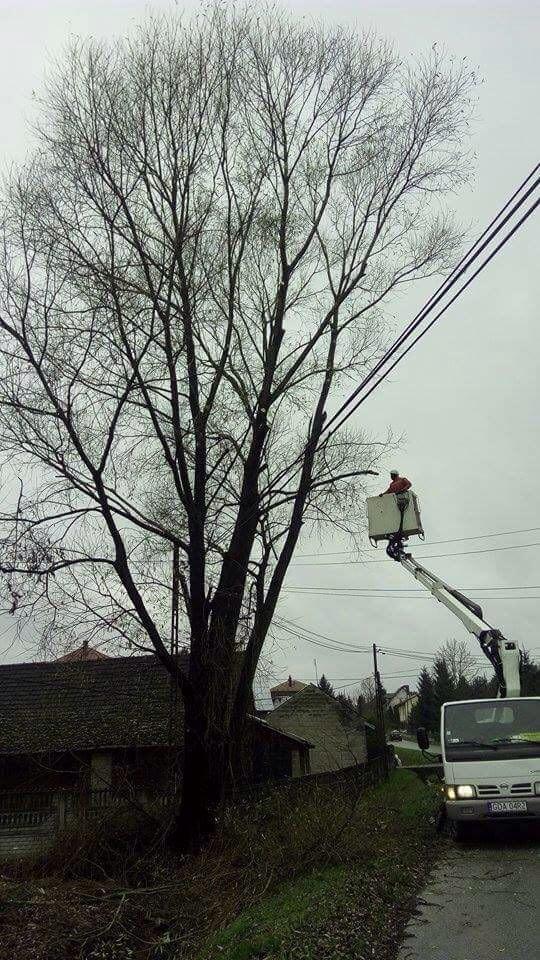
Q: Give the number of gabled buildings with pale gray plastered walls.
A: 1